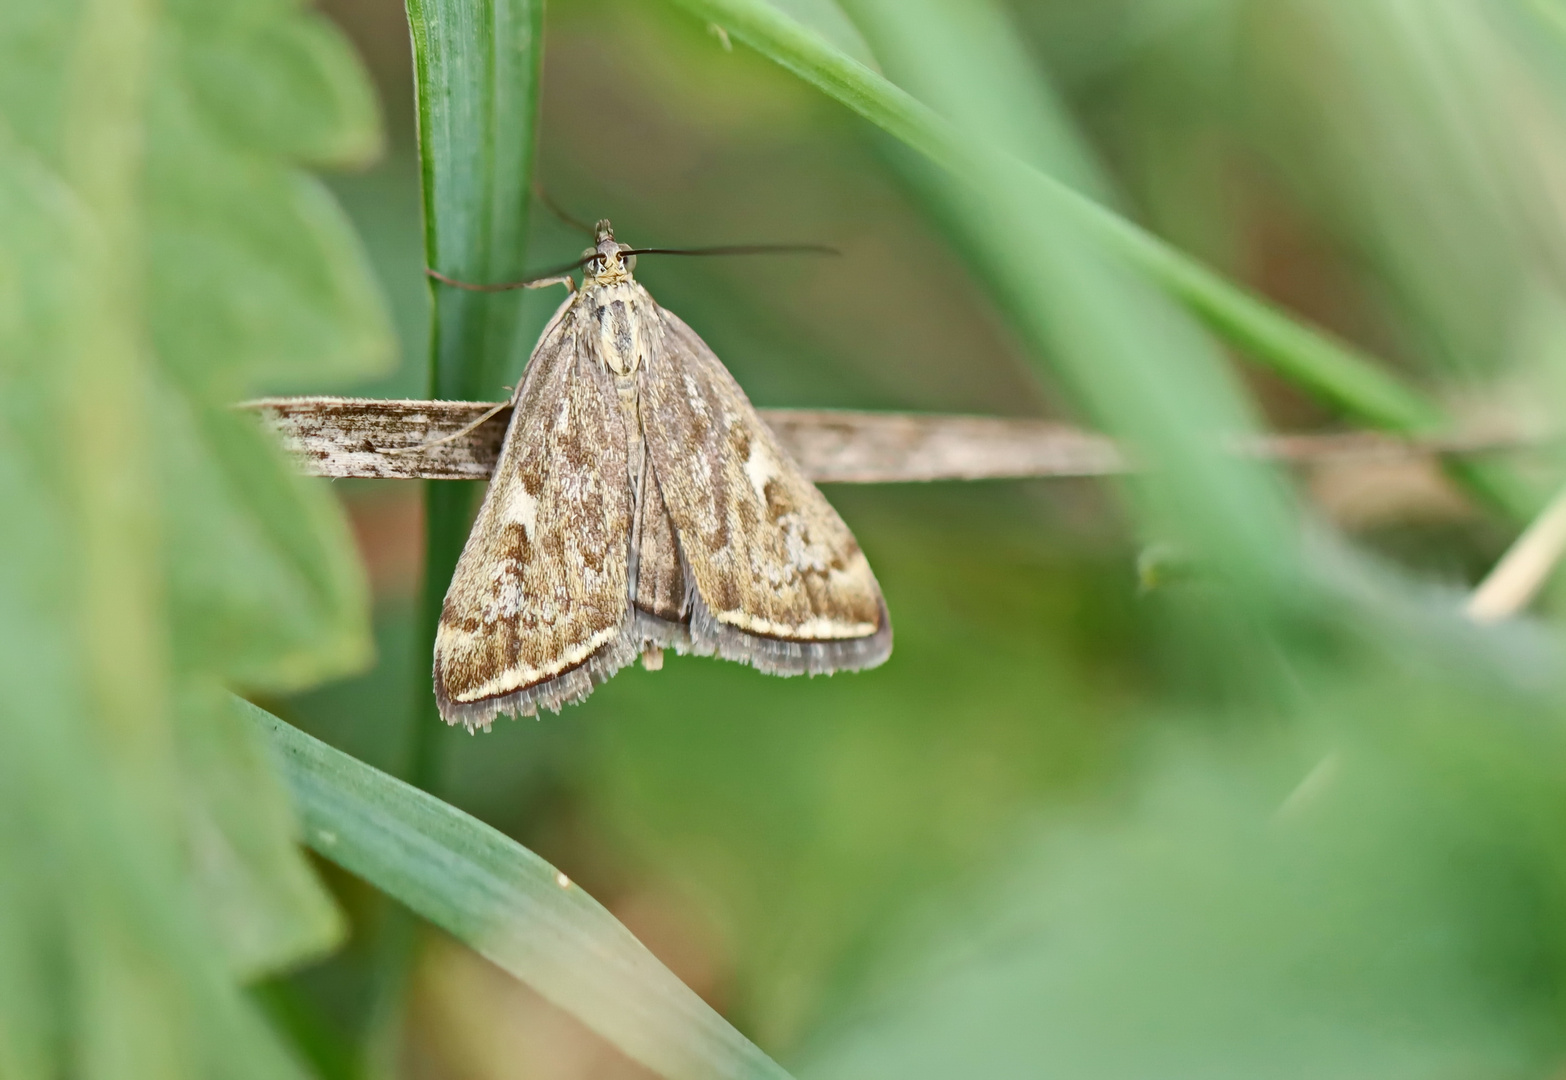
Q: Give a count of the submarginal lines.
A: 2